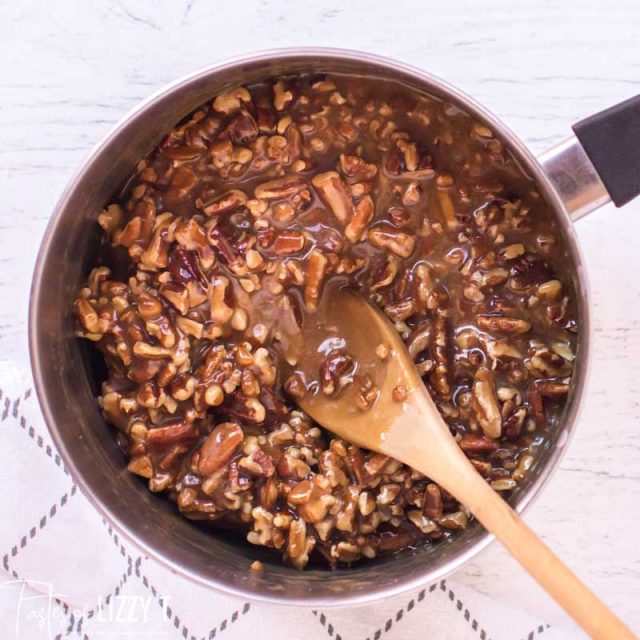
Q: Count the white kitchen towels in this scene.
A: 1